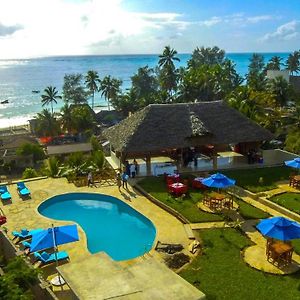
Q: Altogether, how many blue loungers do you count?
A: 5